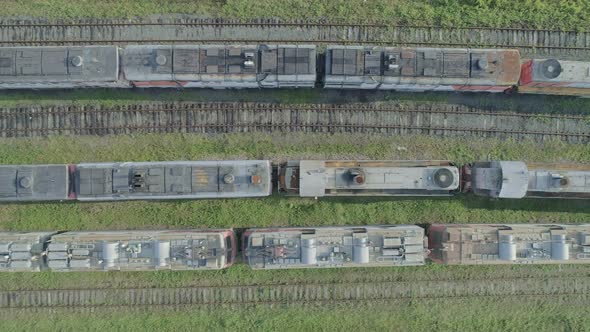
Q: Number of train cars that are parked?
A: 12